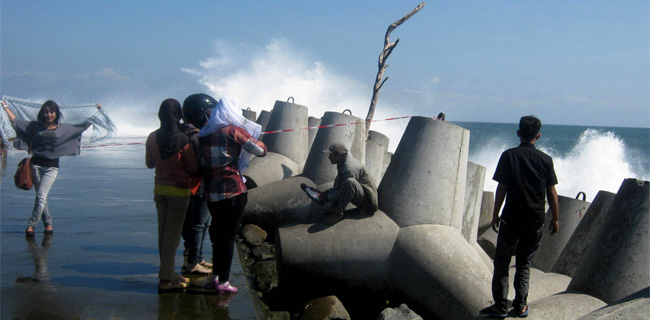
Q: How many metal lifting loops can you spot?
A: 5